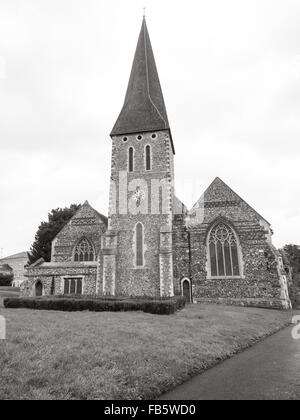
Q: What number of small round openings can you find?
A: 3